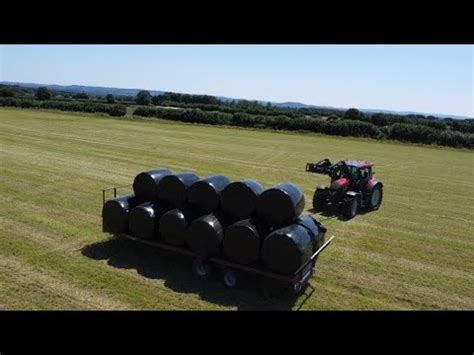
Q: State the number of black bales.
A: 12